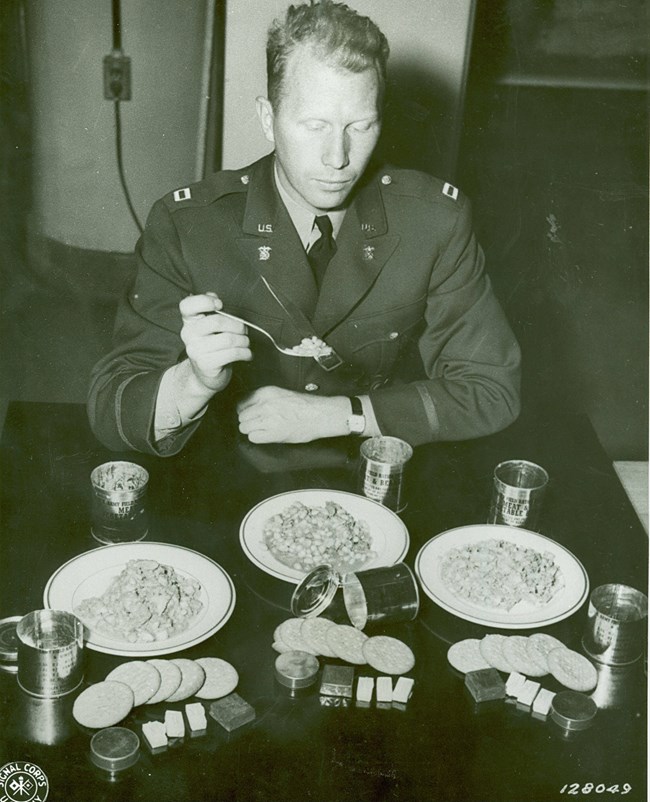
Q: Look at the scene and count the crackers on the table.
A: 15